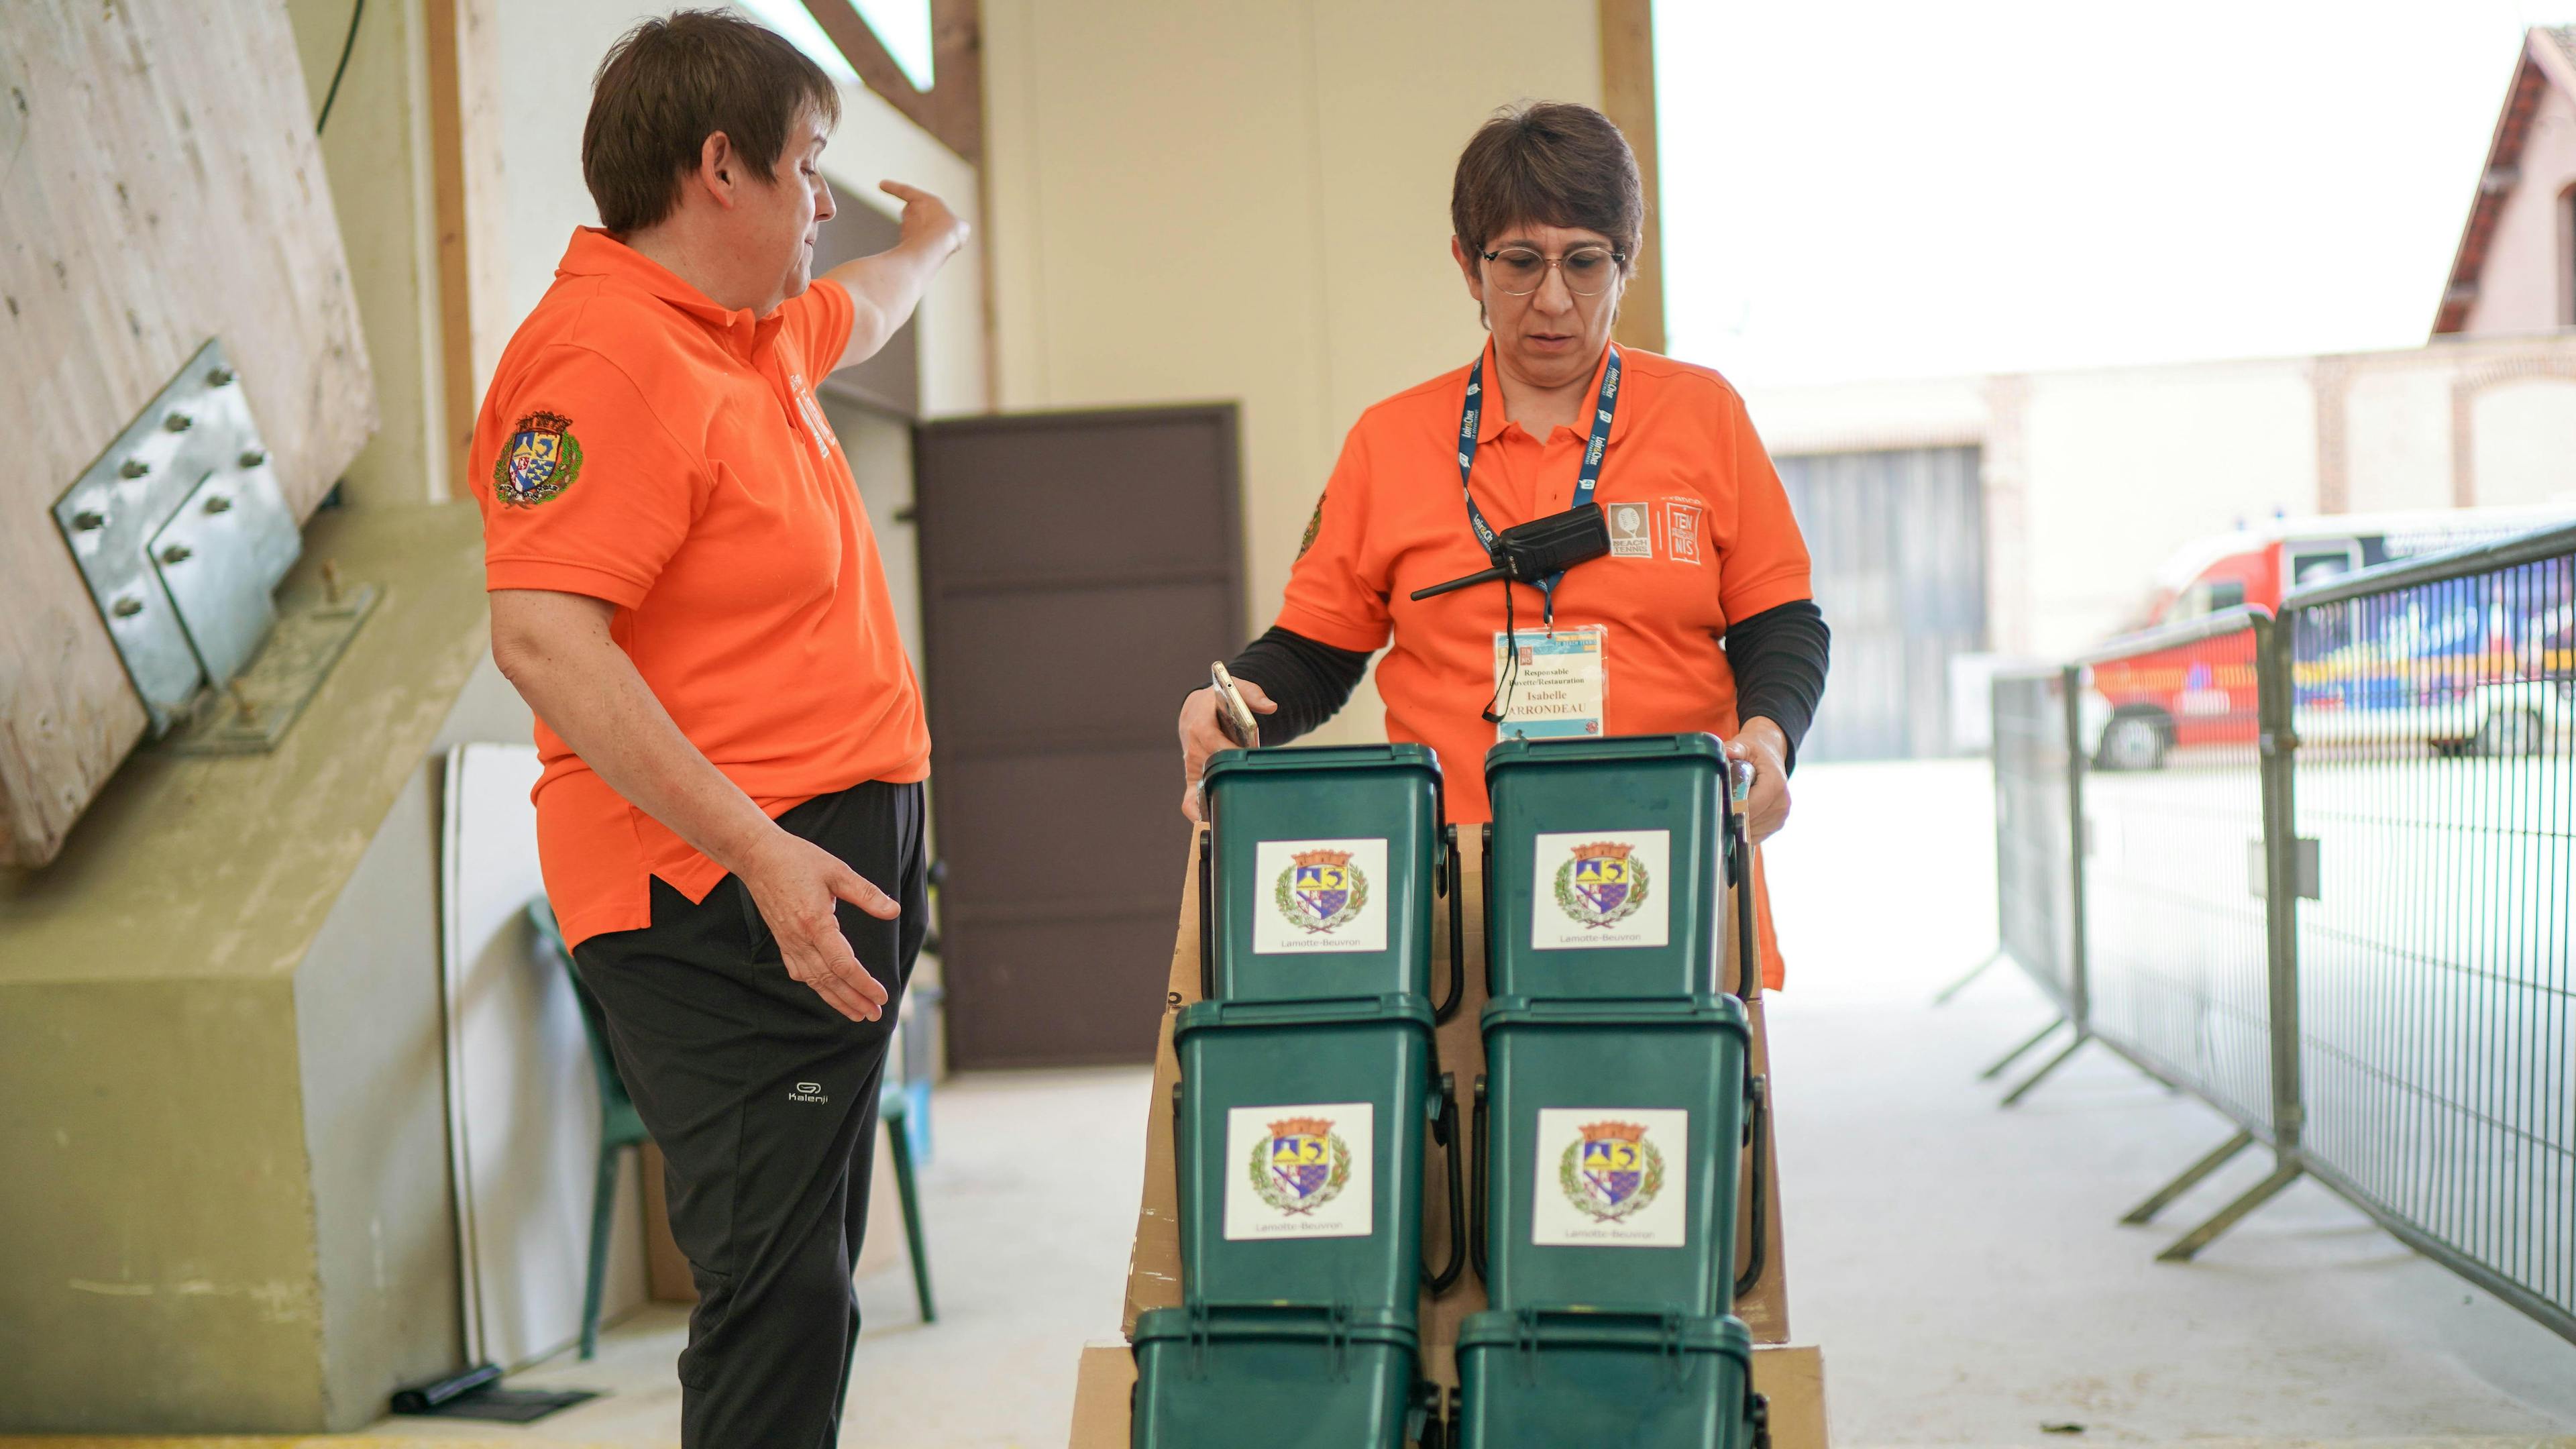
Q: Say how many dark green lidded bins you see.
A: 6